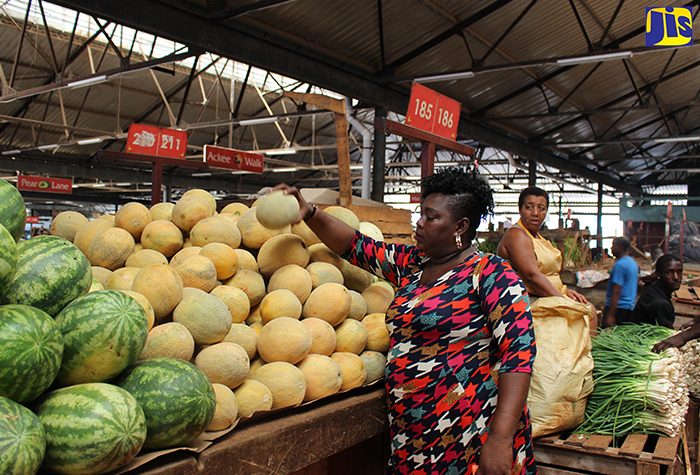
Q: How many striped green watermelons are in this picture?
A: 8